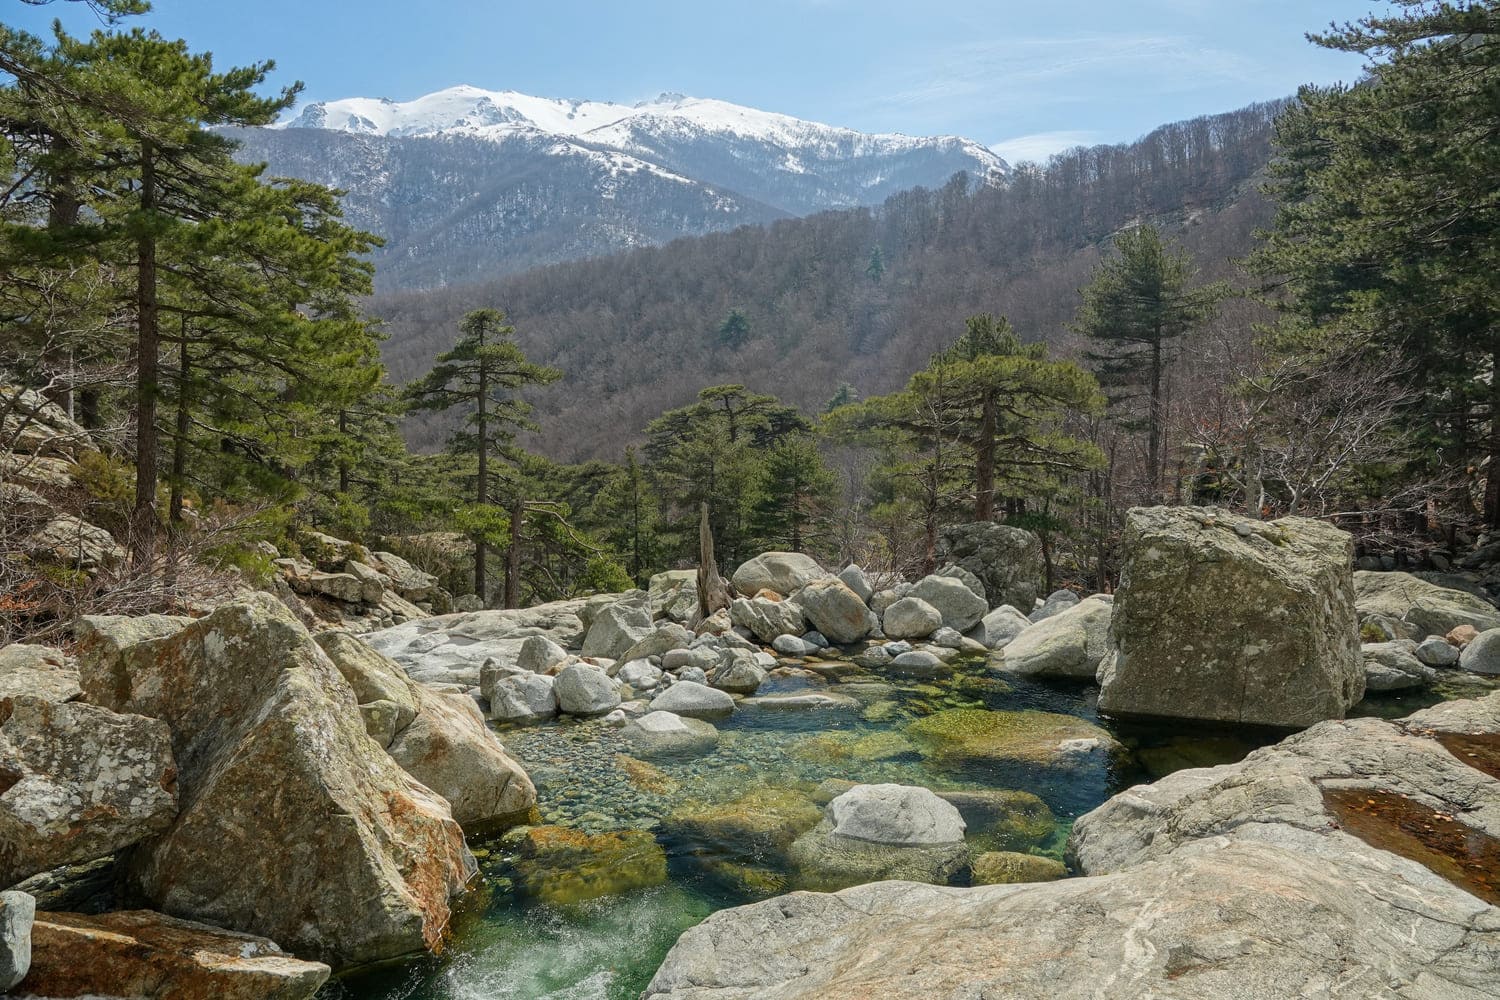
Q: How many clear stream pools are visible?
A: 1